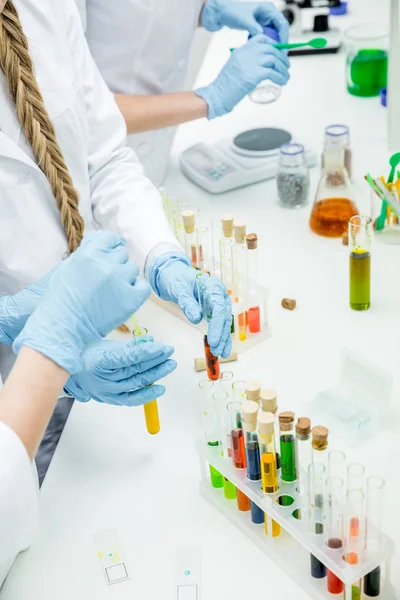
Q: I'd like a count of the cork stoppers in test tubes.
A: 11